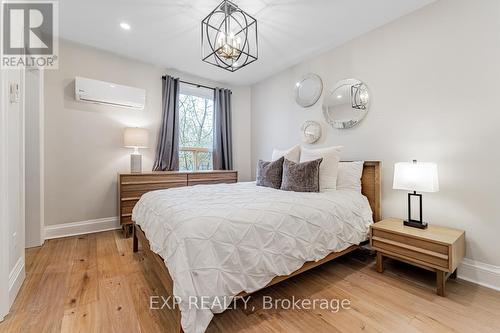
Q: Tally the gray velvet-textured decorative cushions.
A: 2